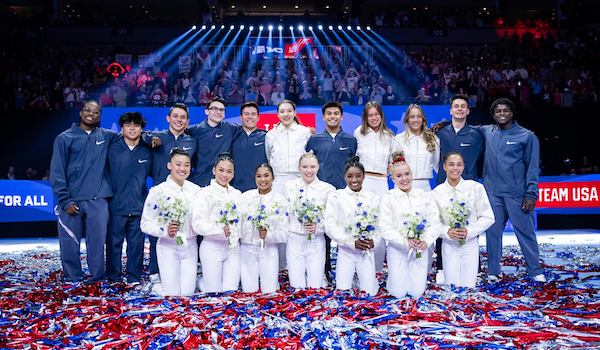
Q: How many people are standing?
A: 11